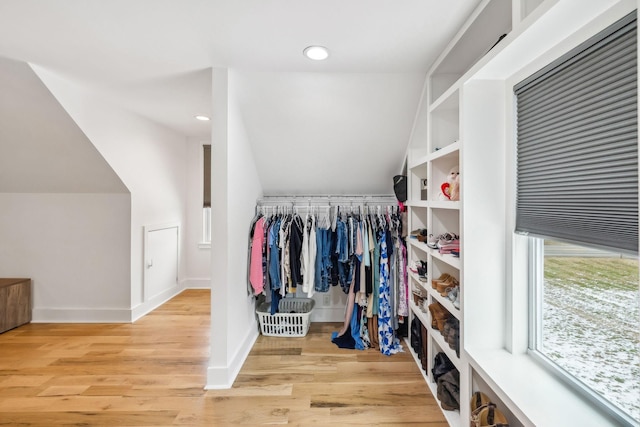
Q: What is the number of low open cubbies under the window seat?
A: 1